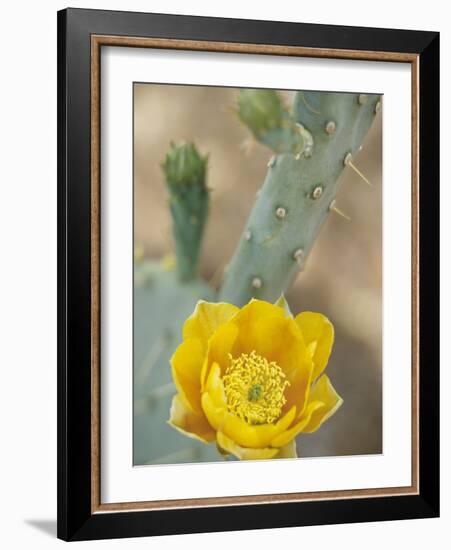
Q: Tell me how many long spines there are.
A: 2